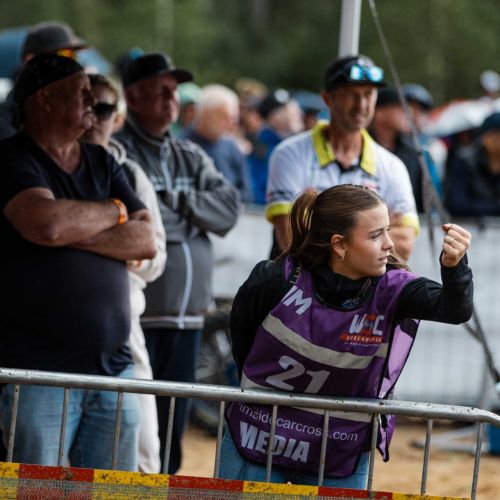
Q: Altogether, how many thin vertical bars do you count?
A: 10